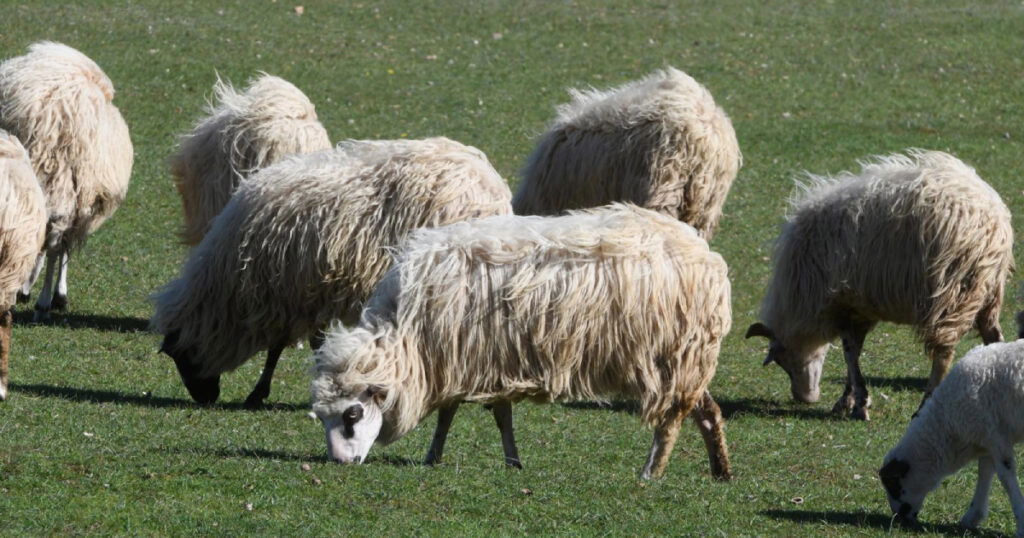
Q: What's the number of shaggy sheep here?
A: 7